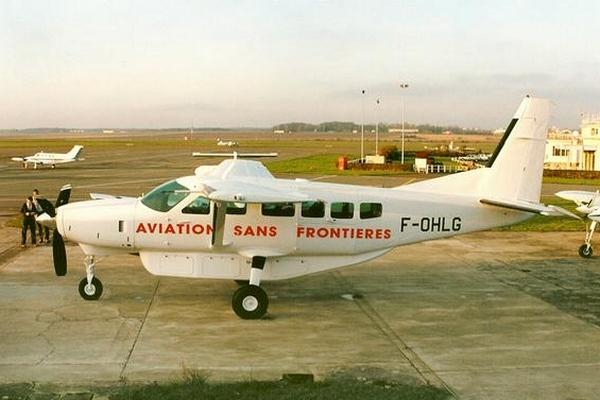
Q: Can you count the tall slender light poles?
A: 3